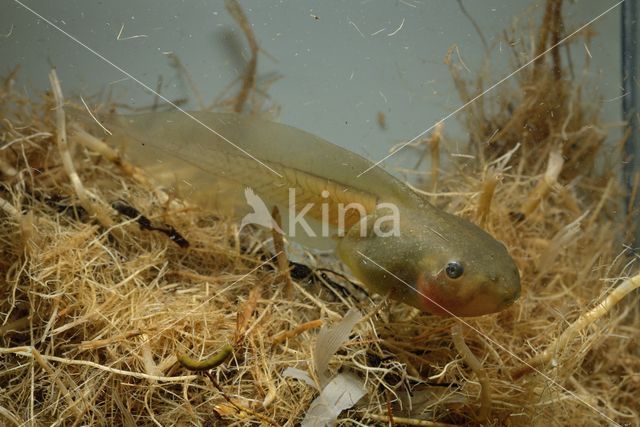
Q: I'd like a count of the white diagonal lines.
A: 4